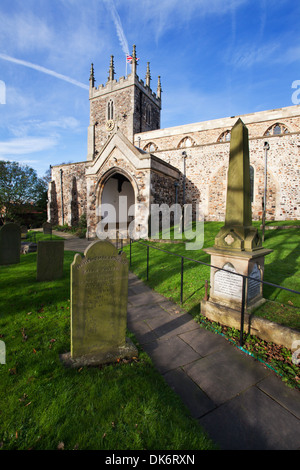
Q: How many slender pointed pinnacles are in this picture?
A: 5